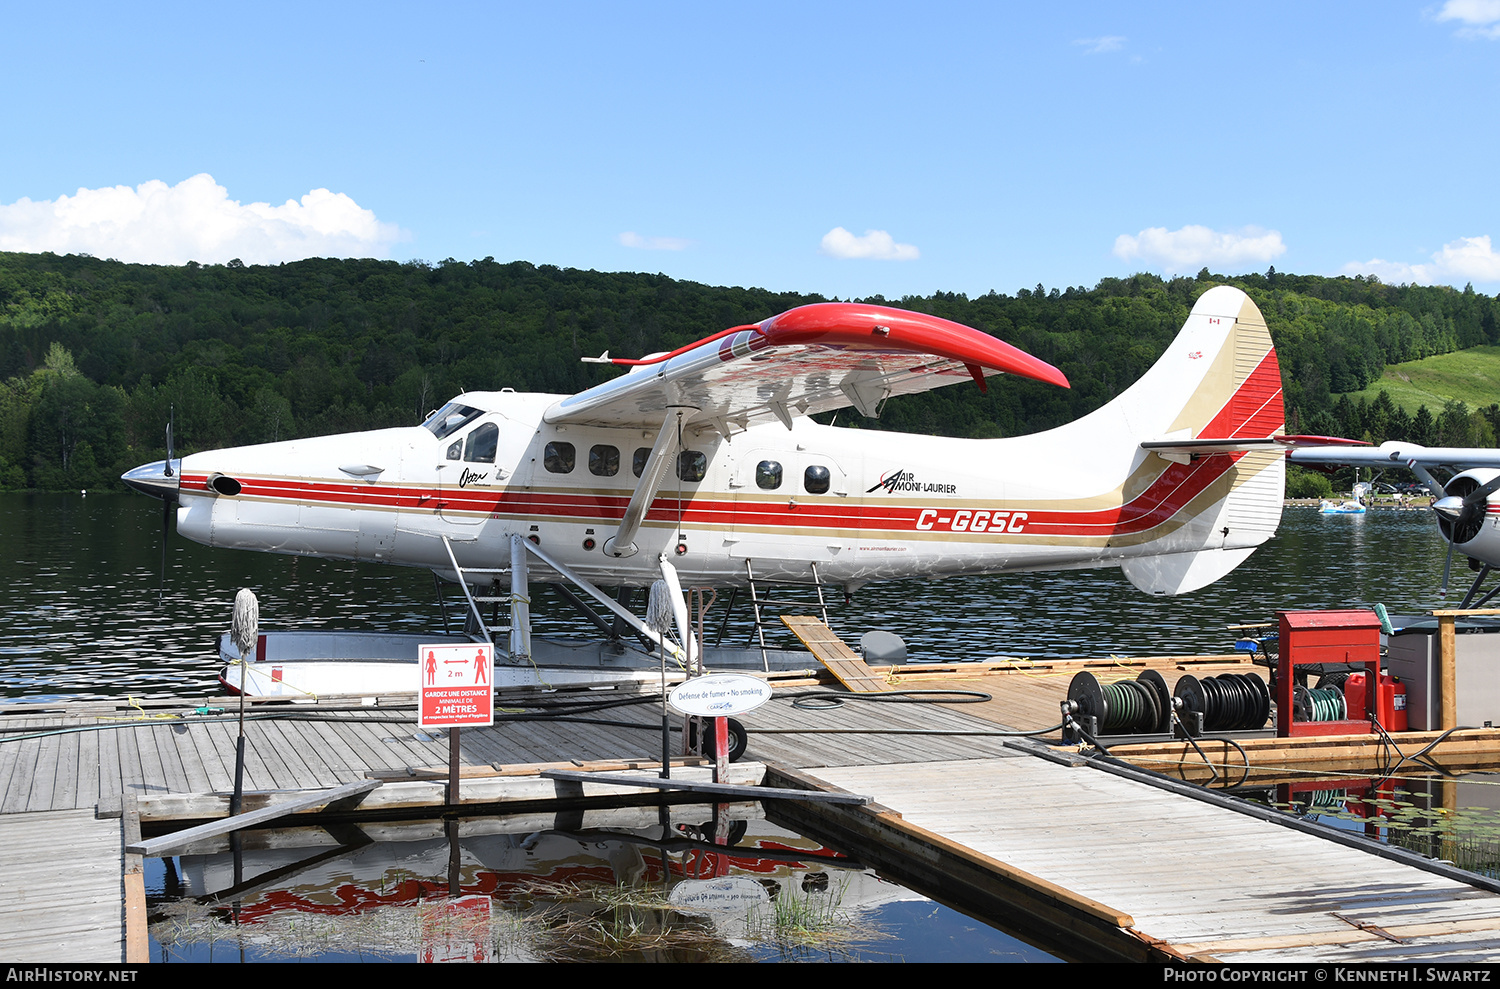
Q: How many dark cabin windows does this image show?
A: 6